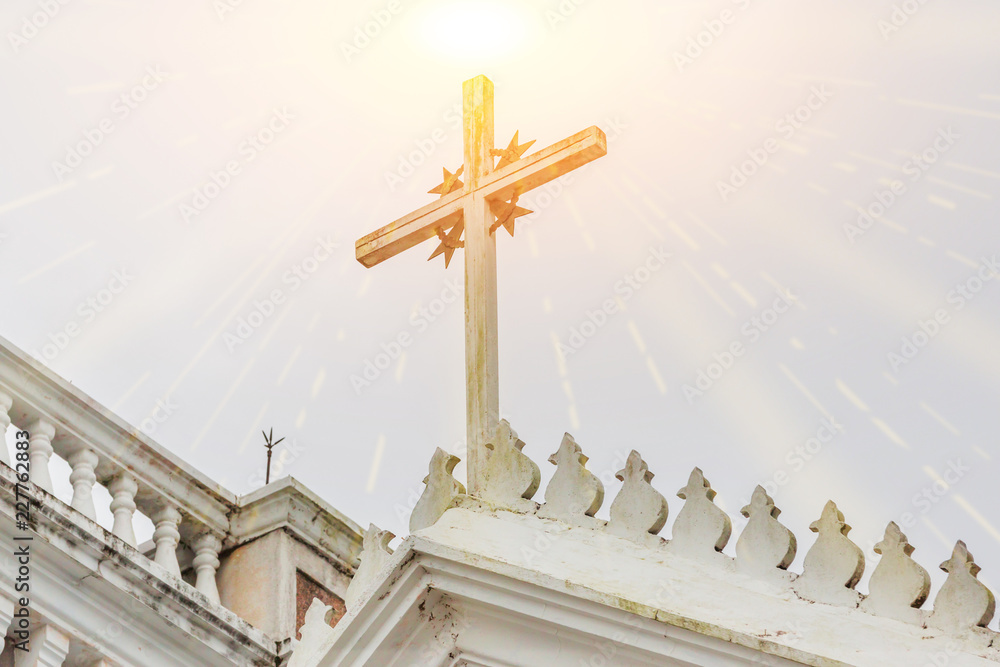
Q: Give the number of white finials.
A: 11